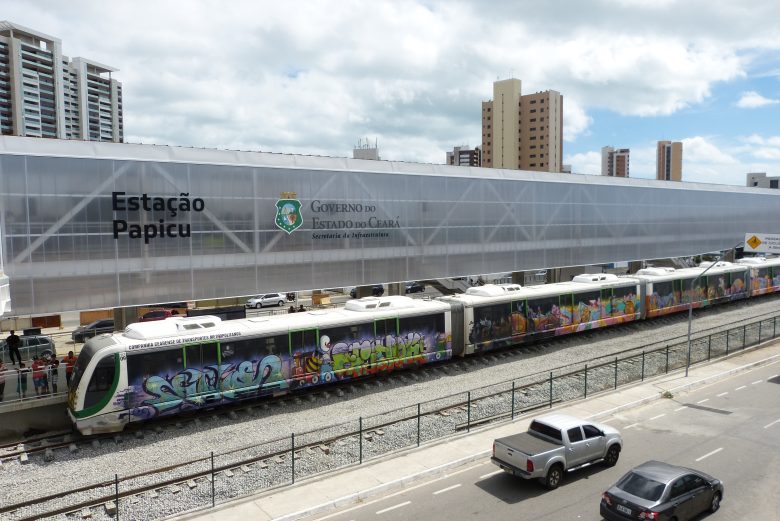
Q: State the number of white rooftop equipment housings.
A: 7